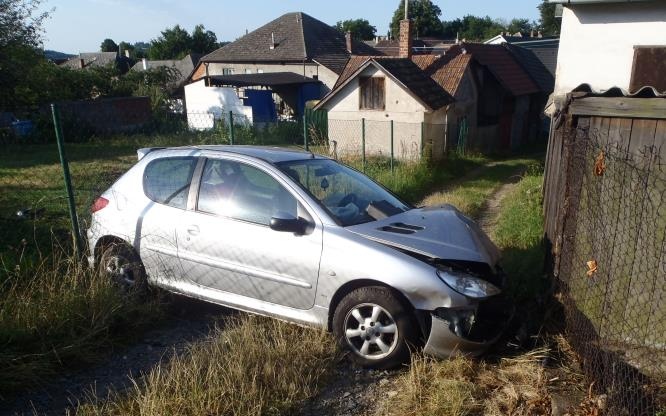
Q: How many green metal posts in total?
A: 6